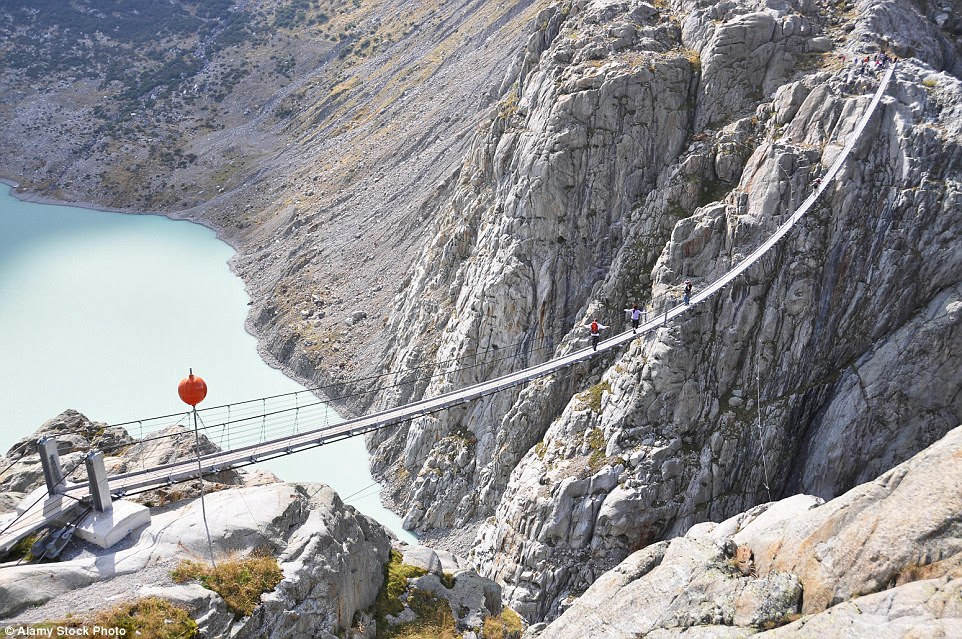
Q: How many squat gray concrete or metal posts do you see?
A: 2